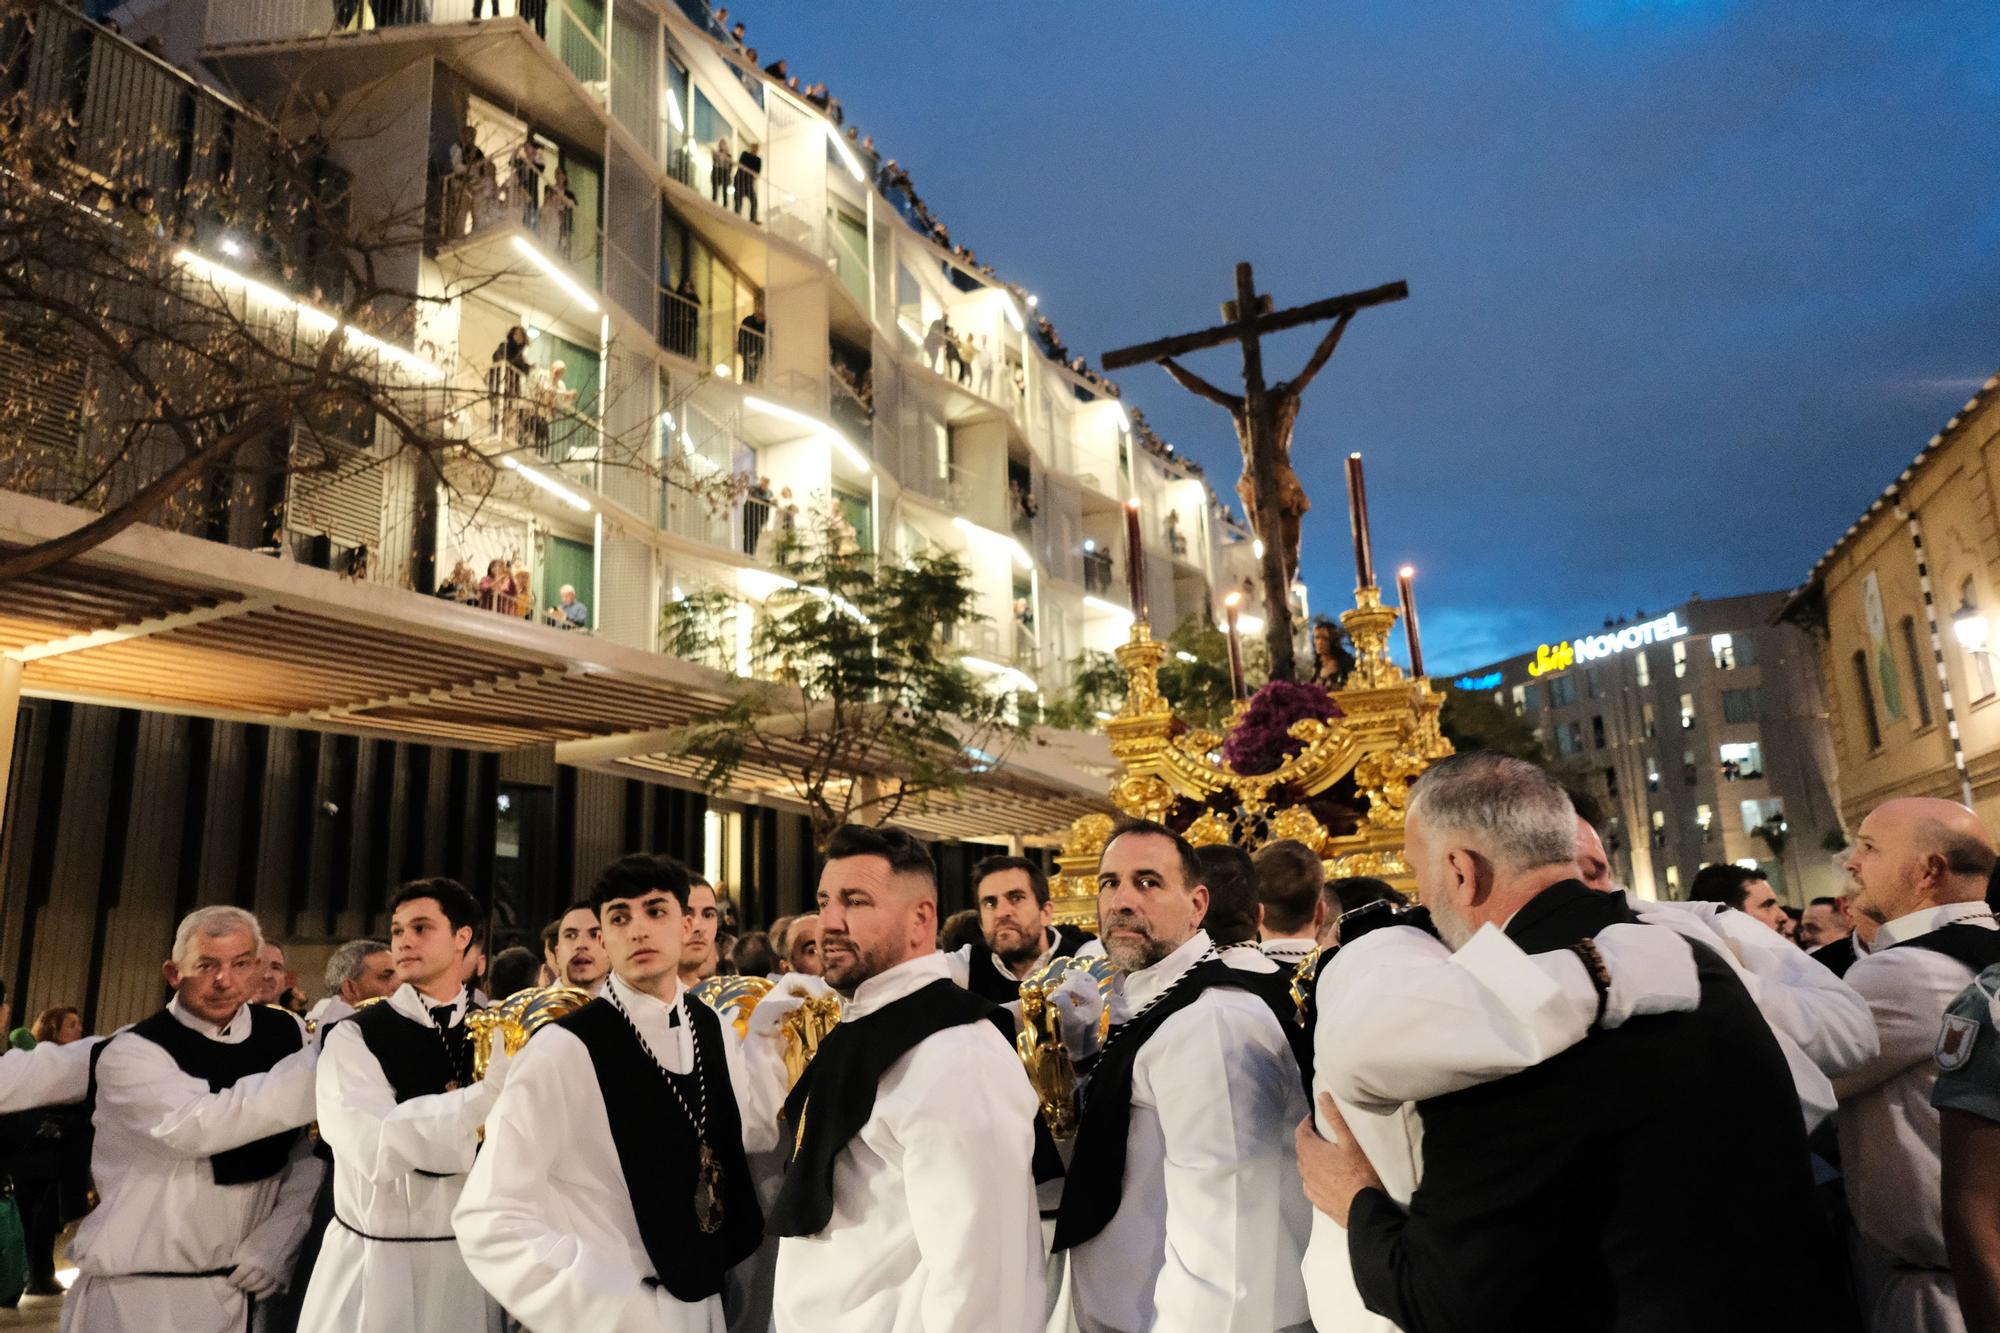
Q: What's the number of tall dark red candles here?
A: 4